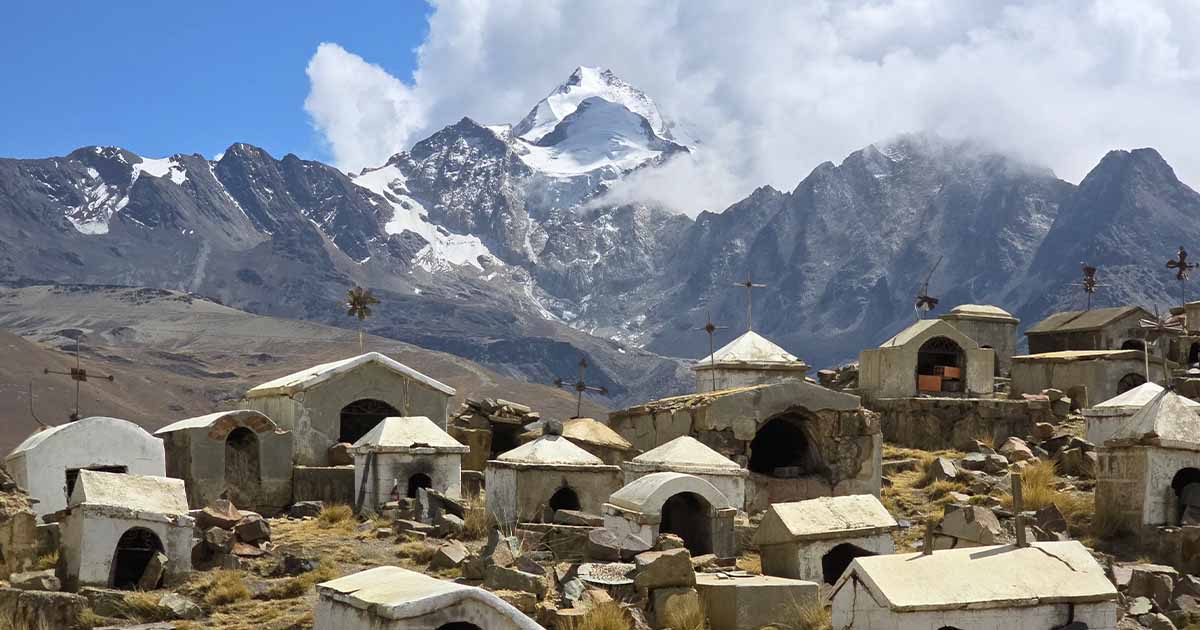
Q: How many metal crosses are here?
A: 9